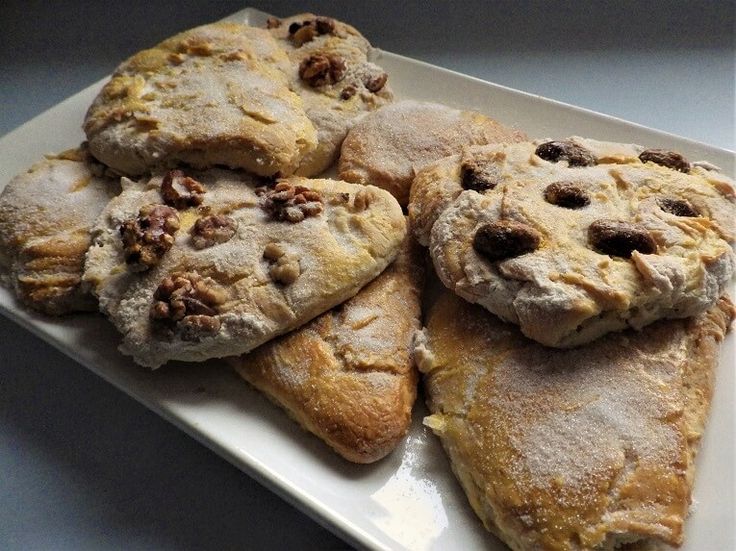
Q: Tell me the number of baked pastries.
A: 8